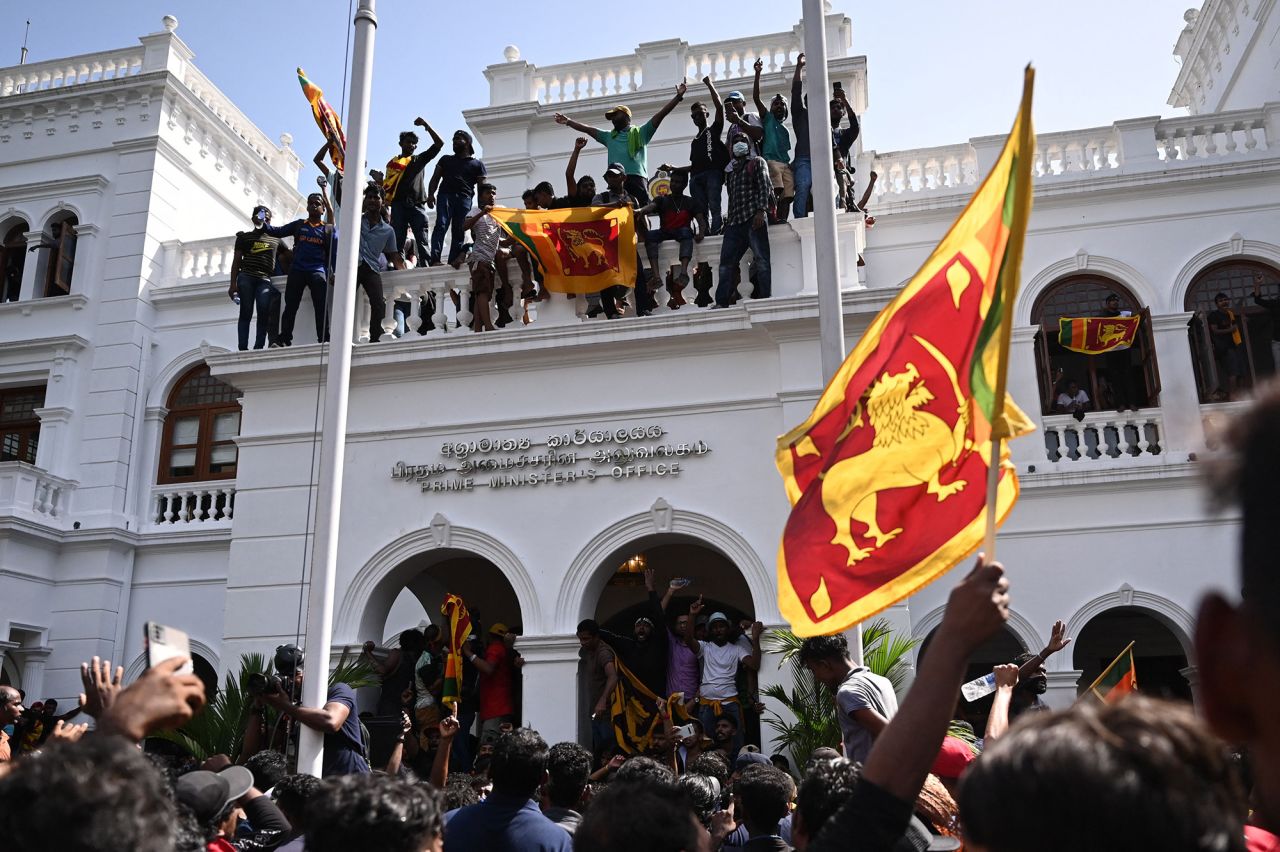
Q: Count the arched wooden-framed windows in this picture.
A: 5